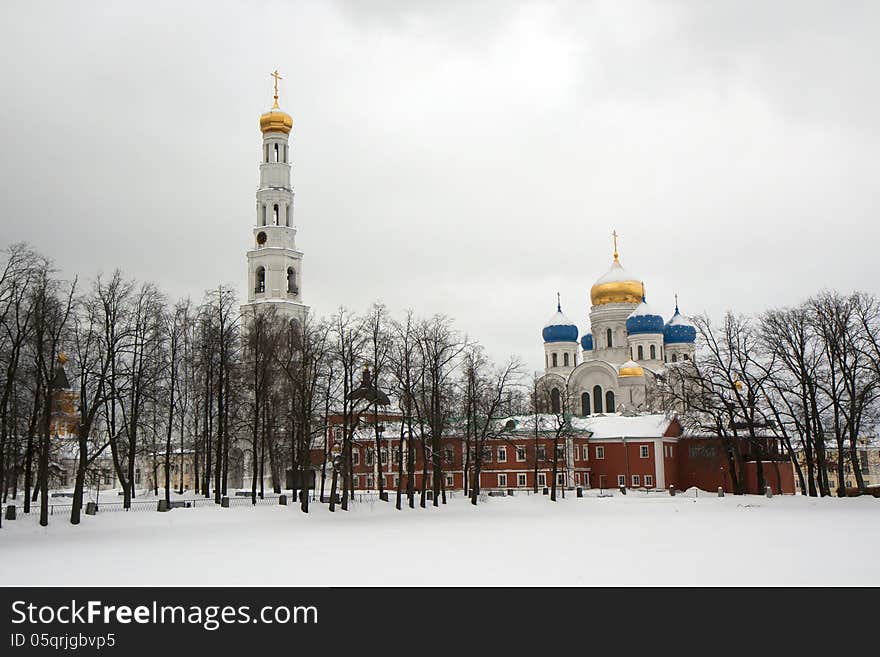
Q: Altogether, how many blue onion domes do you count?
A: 4